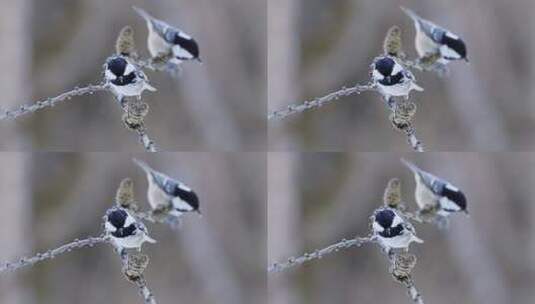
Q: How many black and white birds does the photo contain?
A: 8